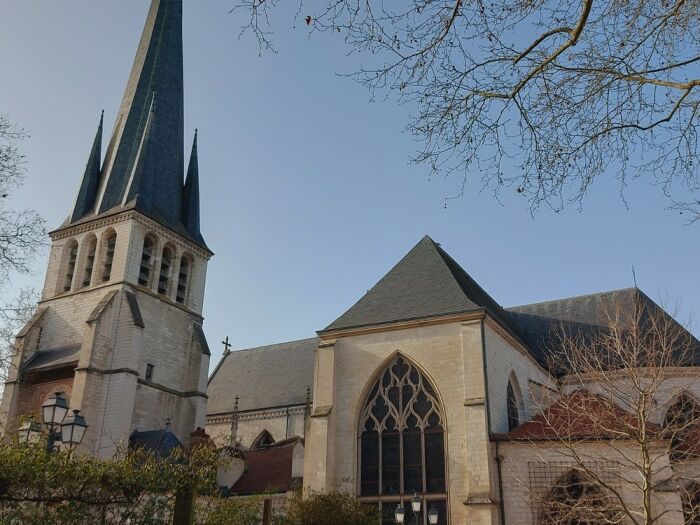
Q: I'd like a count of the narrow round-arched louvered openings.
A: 6